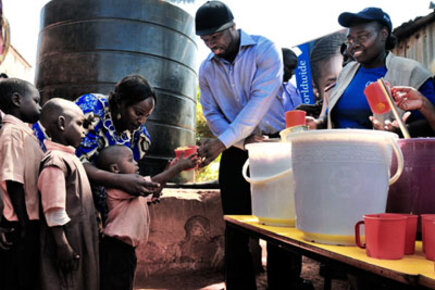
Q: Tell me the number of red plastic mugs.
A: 6